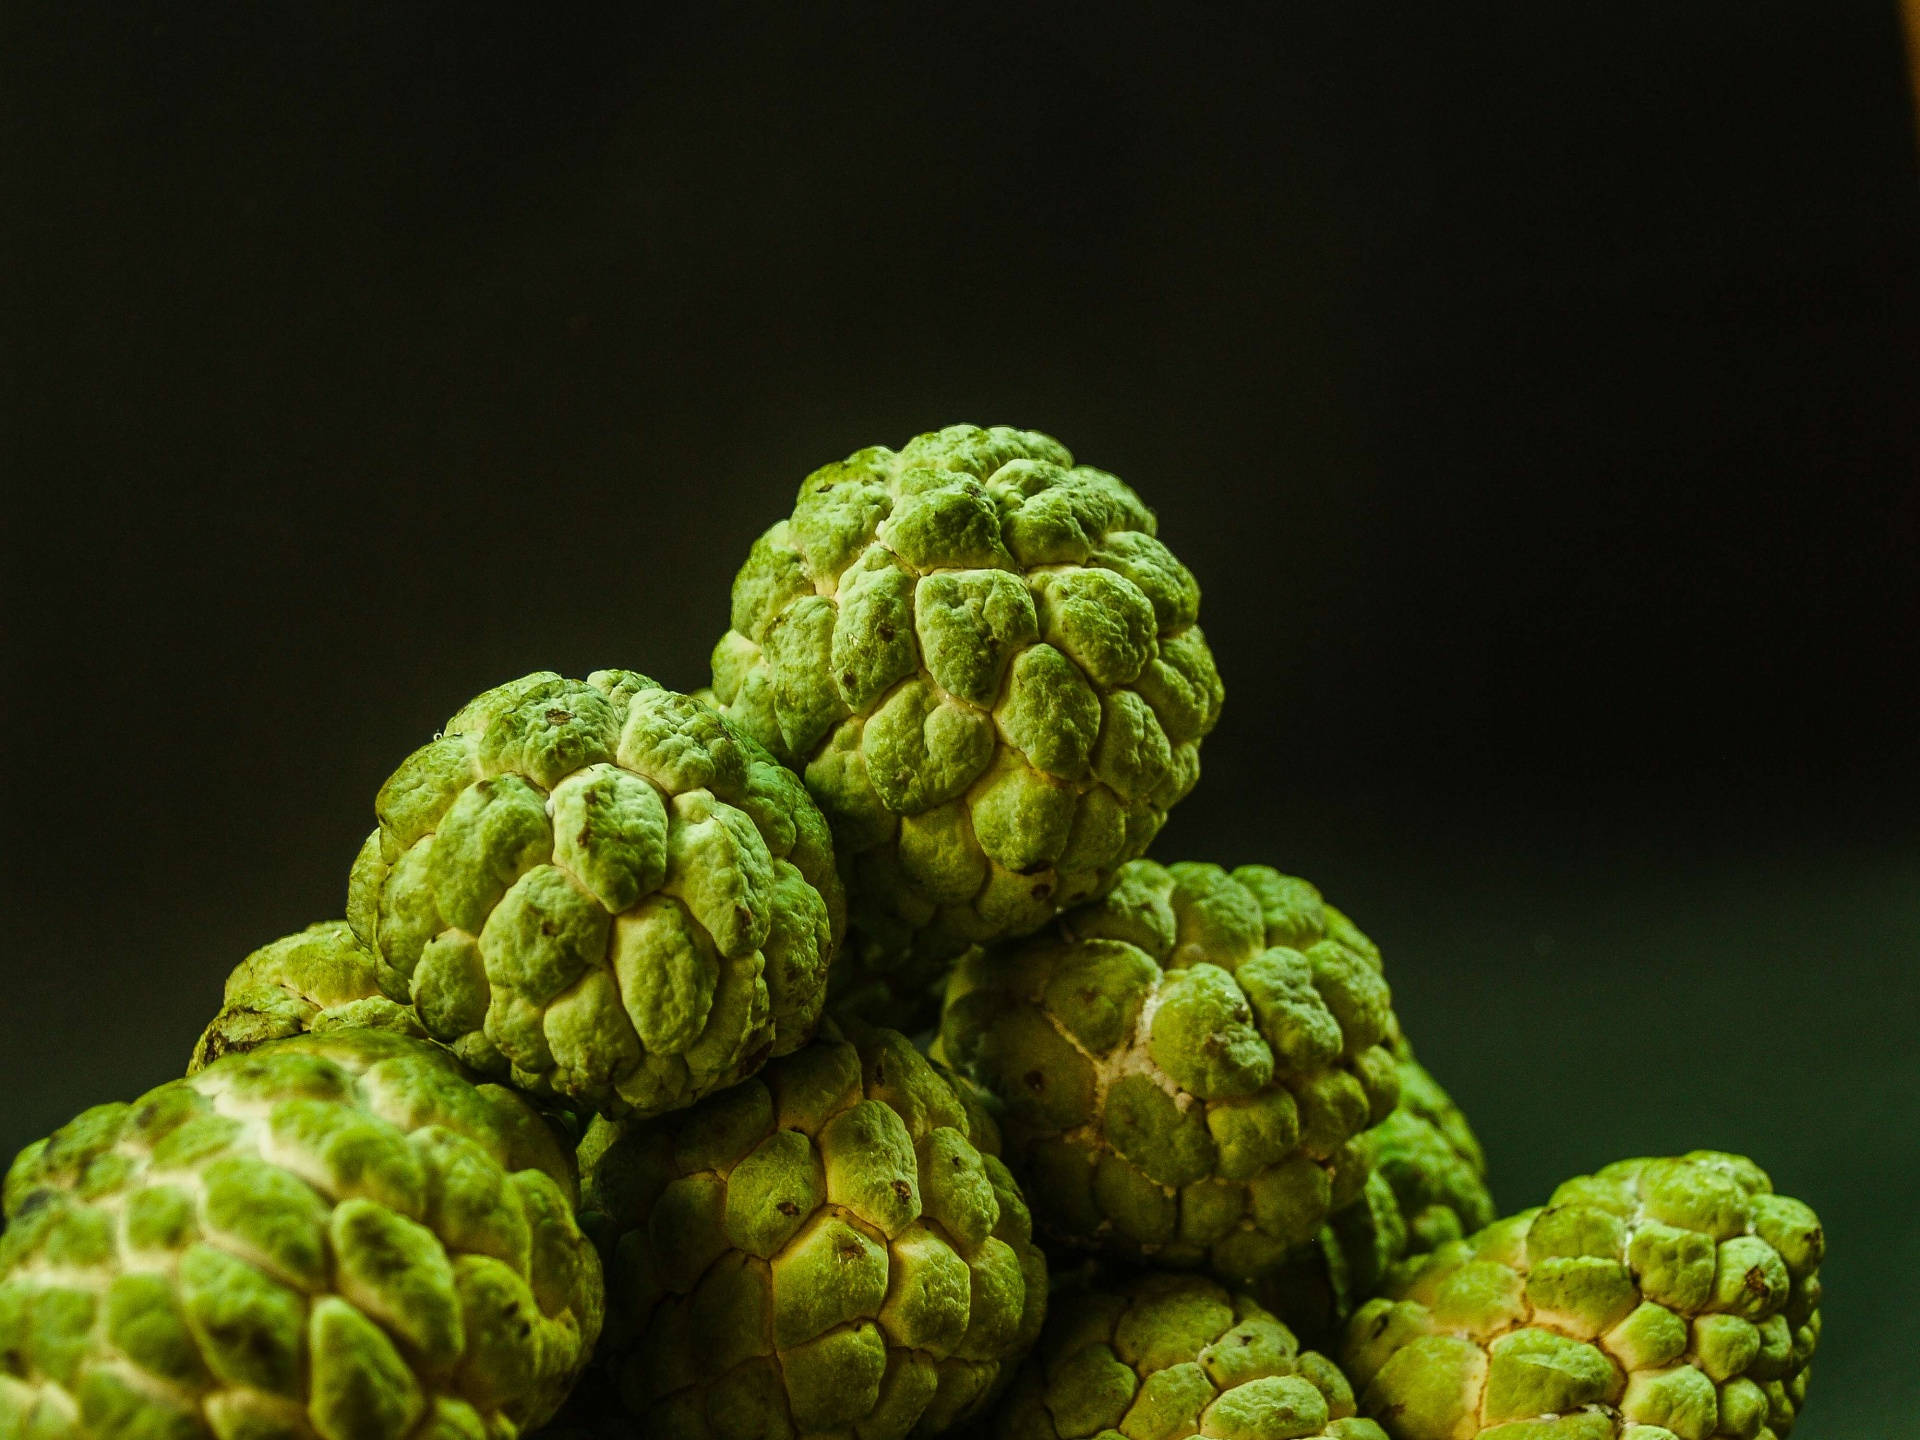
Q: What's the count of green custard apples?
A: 9